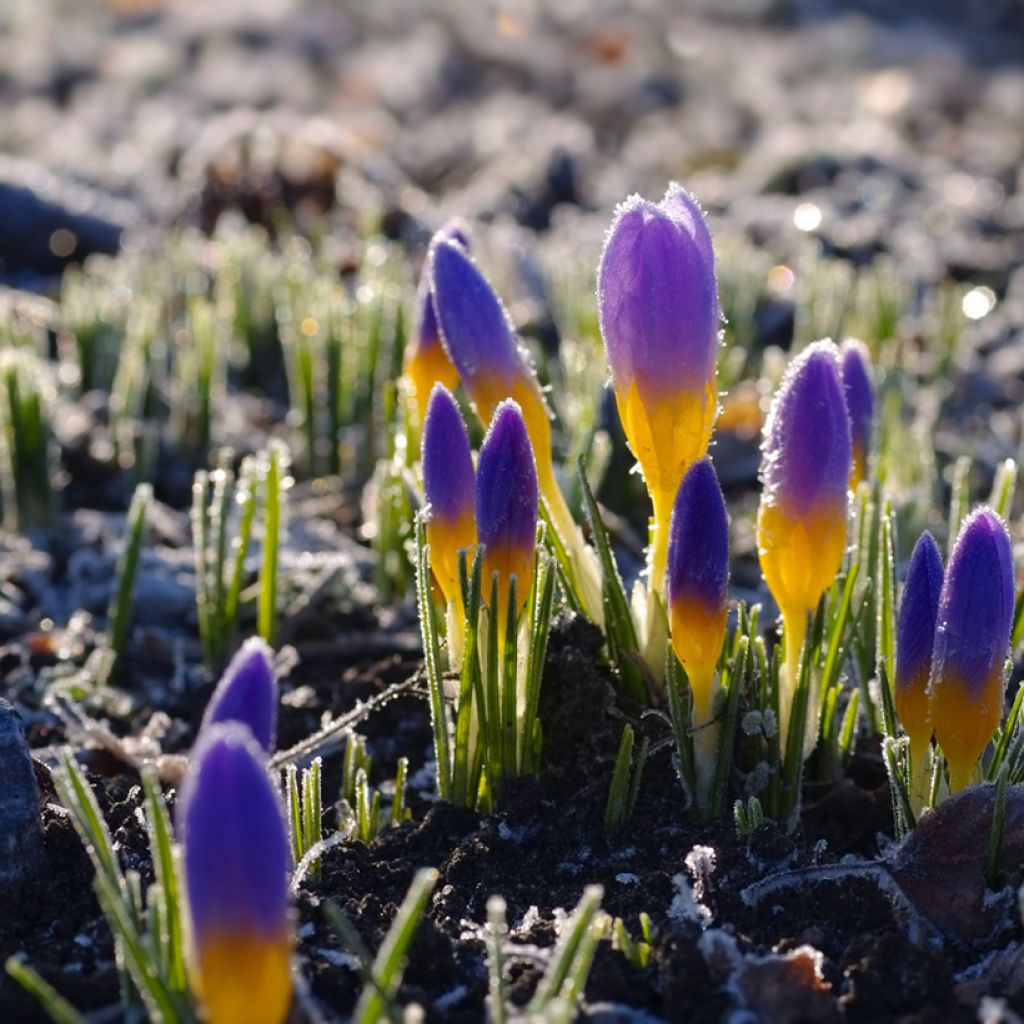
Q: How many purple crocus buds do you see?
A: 12